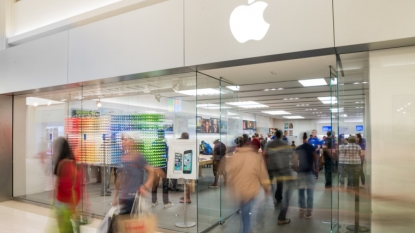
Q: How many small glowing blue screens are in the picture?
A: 2